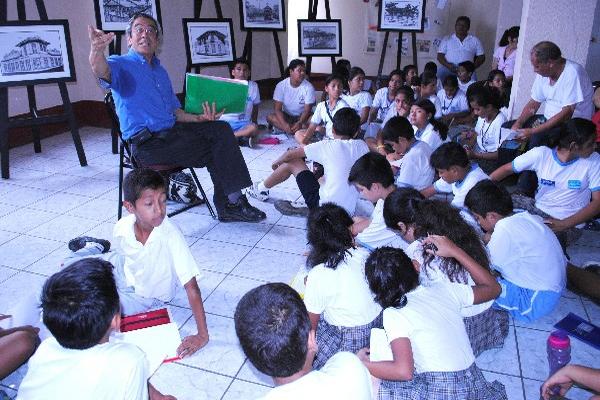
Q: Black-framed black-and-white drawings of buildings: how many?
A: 6